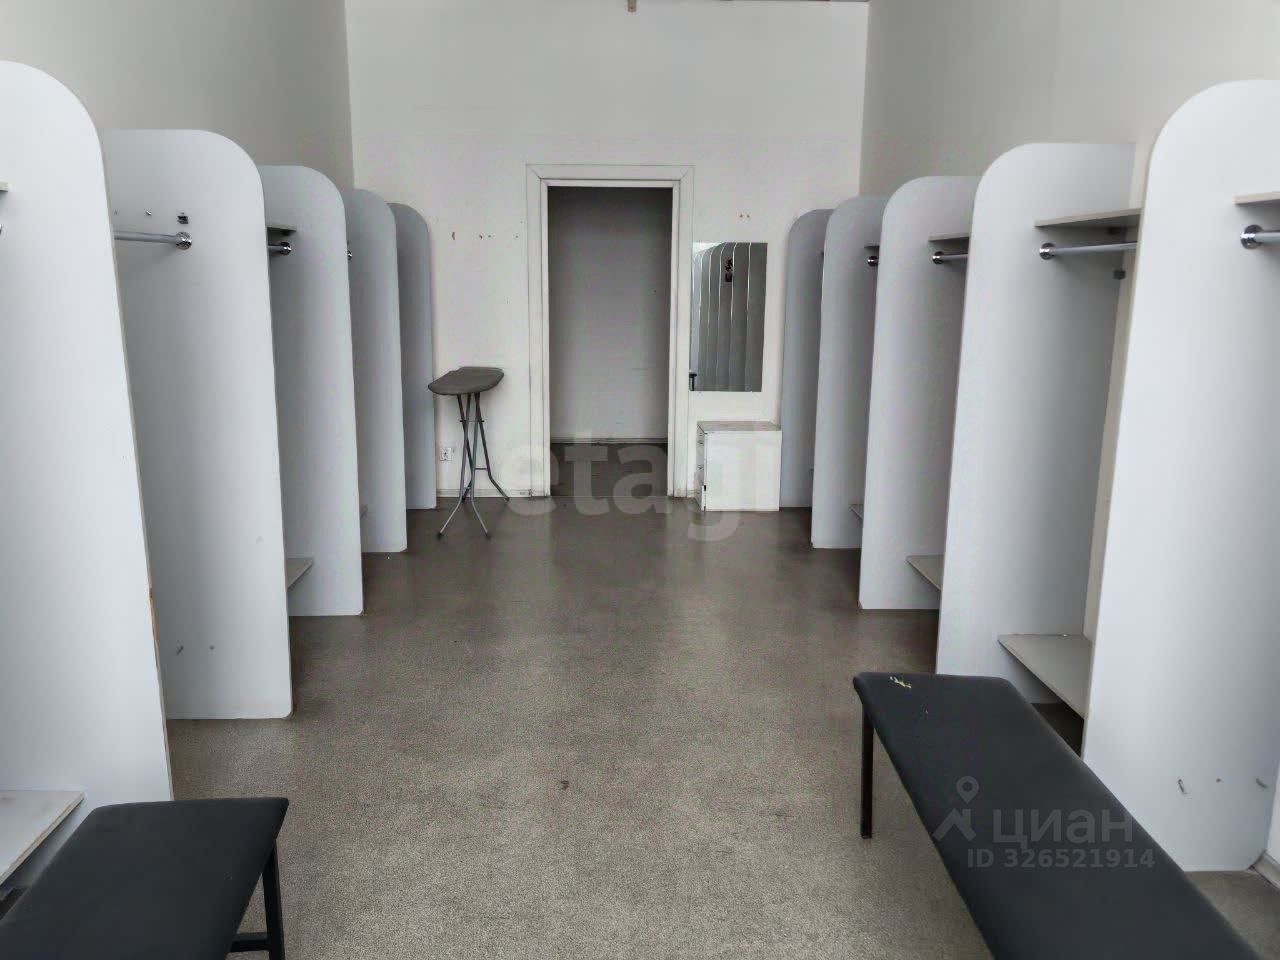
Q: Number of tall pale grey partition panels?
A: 10